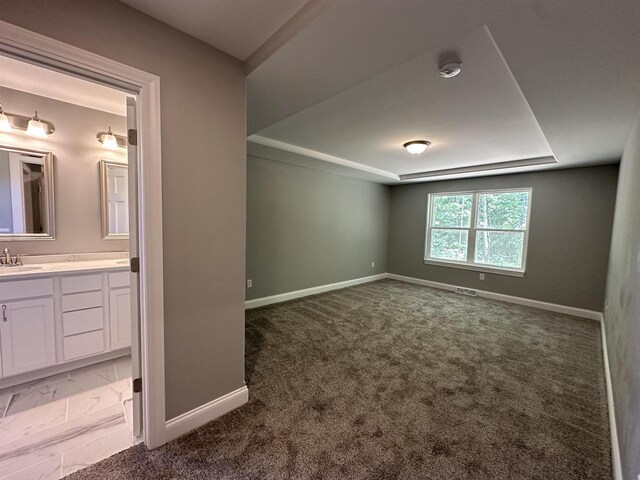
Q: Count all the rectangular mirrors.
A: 2